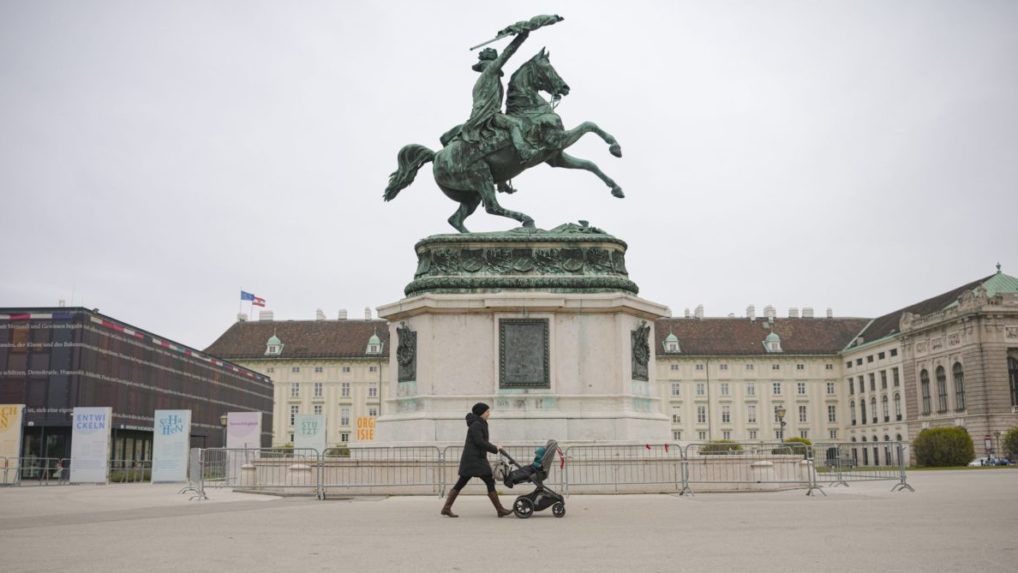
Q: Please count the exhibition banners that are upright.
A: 6